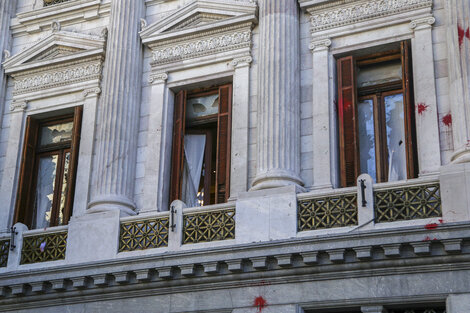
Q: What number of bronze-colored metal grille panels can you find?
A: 6